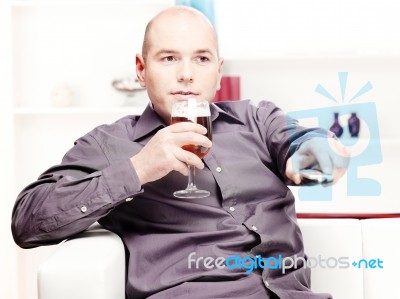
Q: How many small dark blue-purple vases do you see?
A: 2